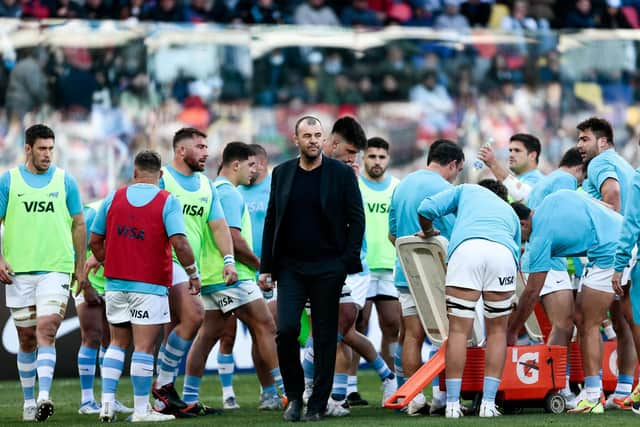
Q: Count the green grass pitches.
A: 1